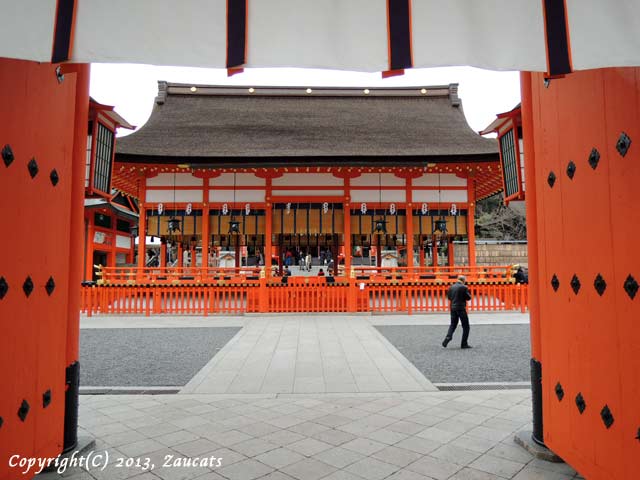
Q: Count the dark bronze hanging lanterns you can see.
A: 4